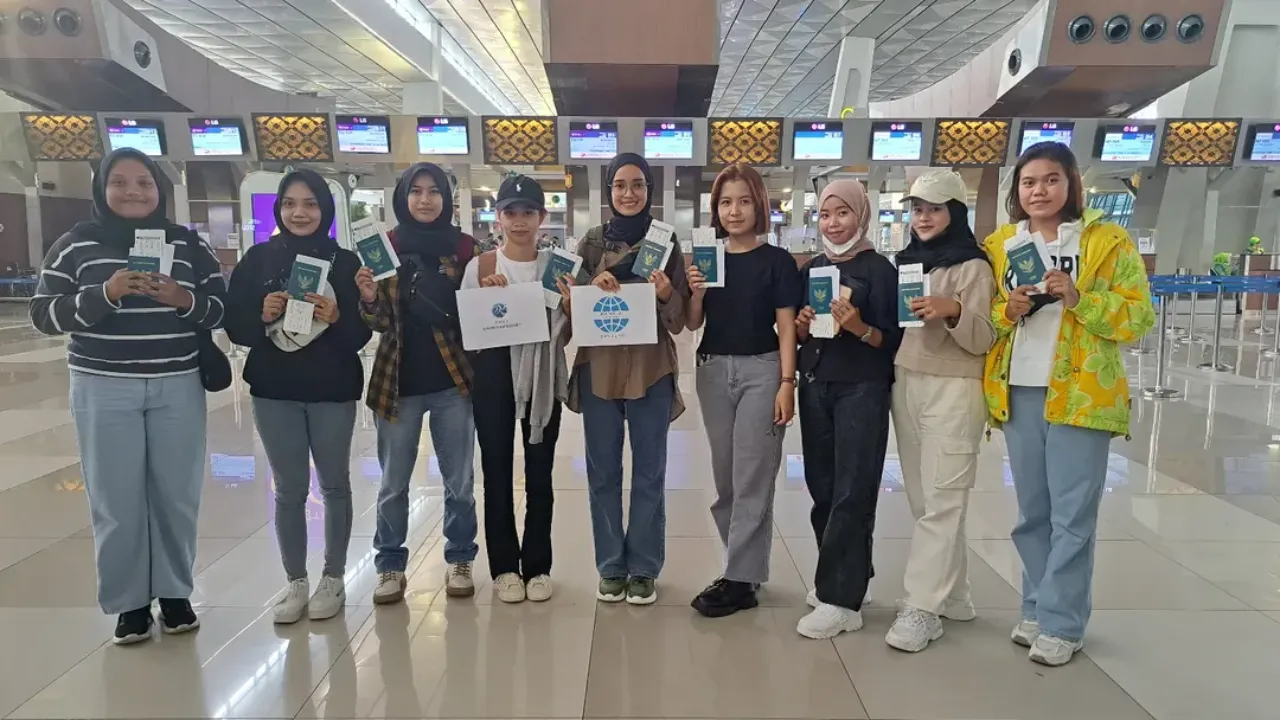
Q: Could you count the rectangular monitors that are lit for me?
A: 11